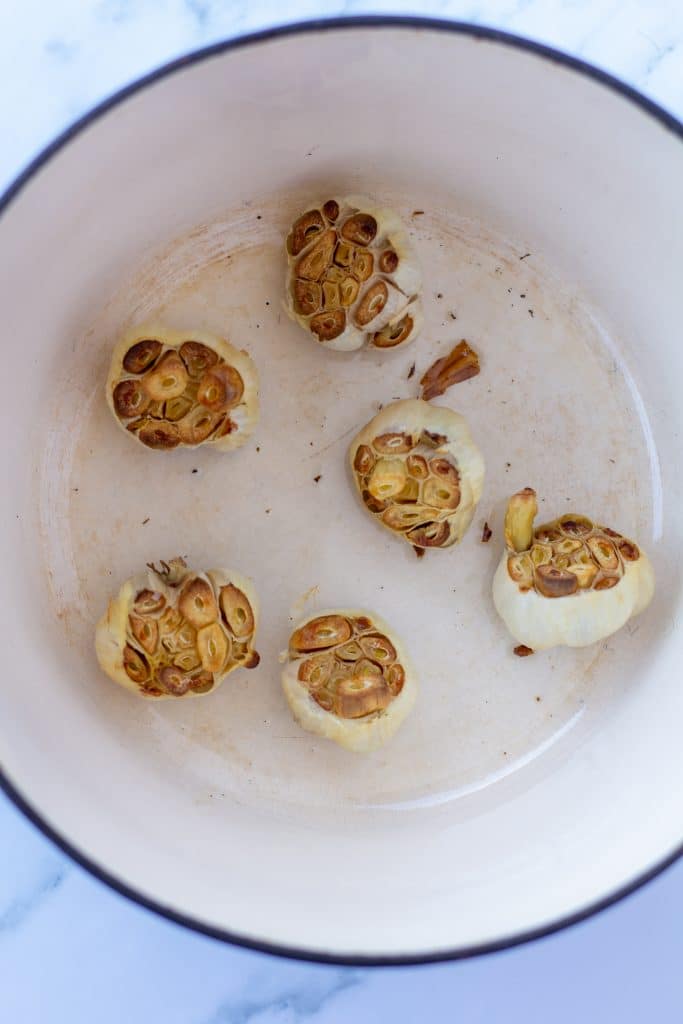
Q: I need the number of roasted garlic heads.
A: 6